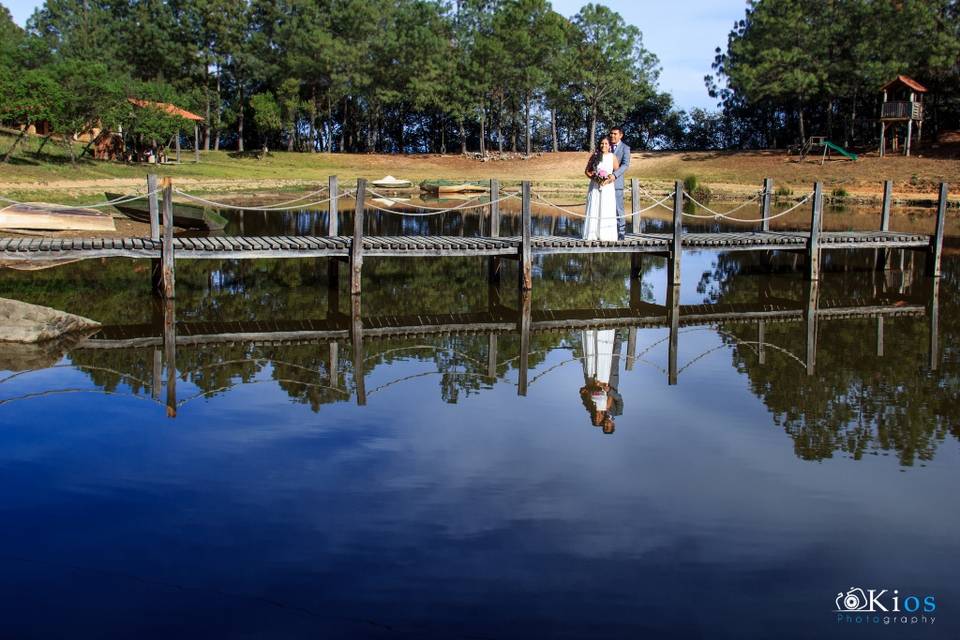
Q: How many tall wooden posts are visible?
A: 12